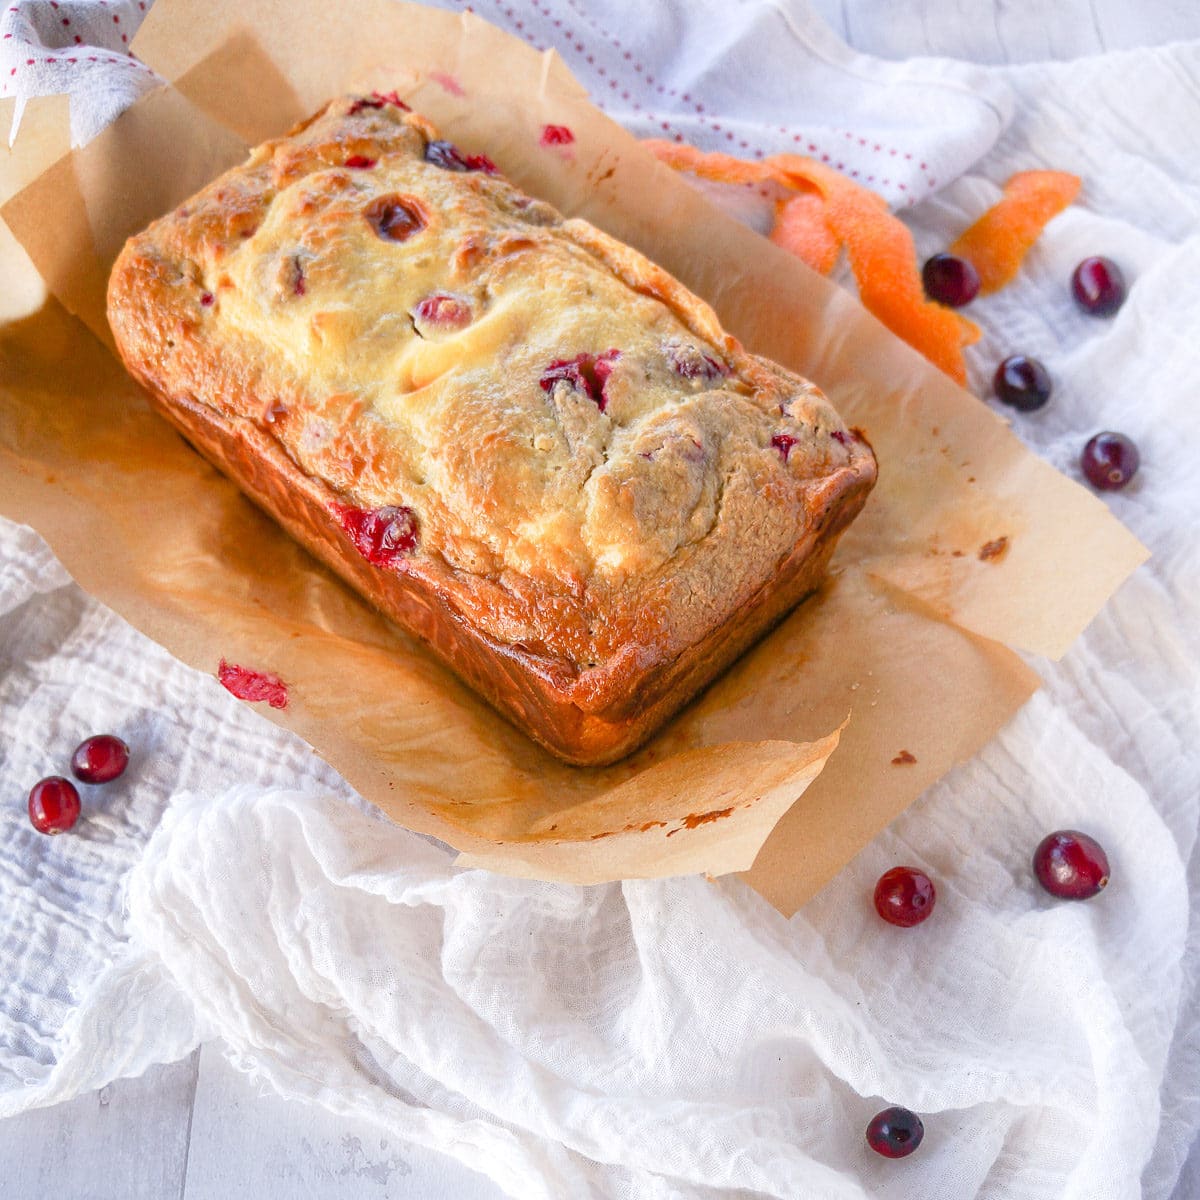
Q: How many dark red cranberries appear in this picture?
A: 9